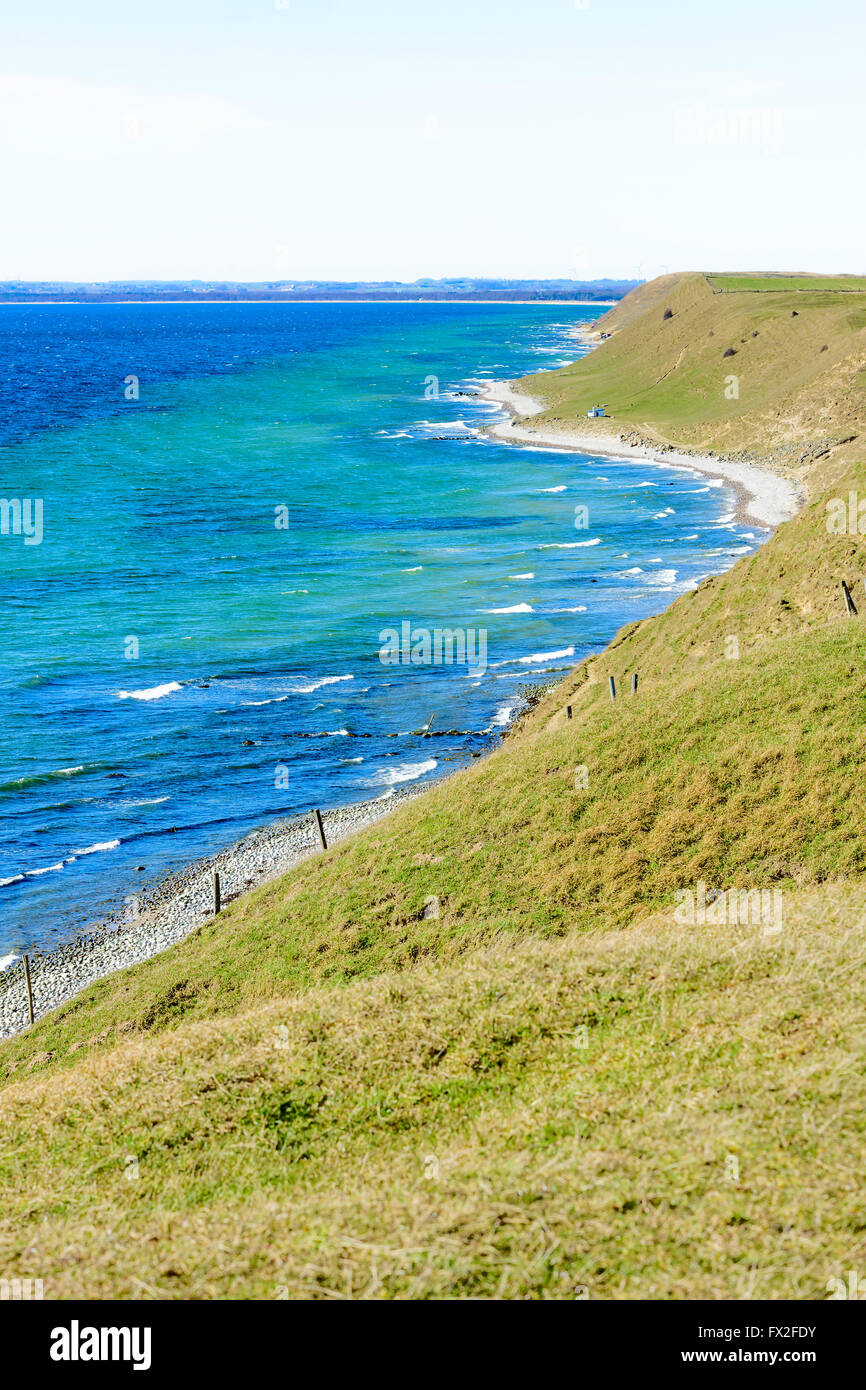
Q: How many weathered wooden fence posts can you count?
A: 7